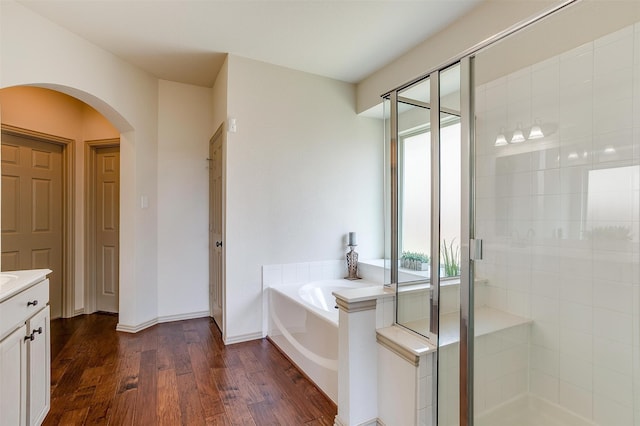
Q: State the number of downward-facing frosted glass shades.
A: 3